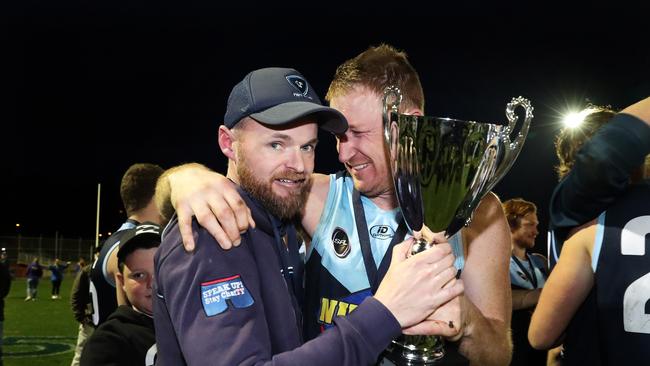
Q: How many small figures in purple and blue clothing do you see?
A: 2